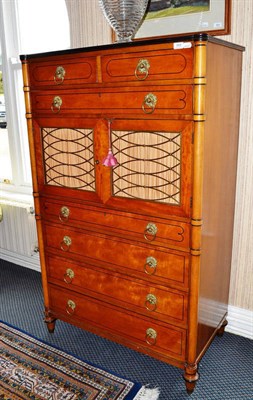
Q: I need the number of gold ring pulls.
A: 12